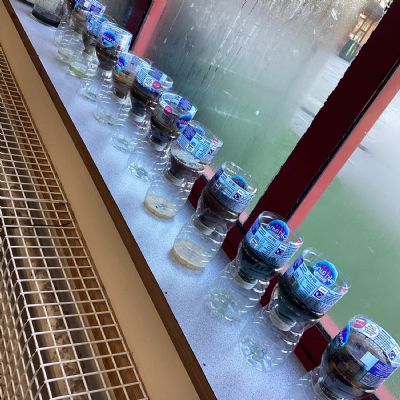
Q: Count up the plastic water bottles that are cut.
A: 11